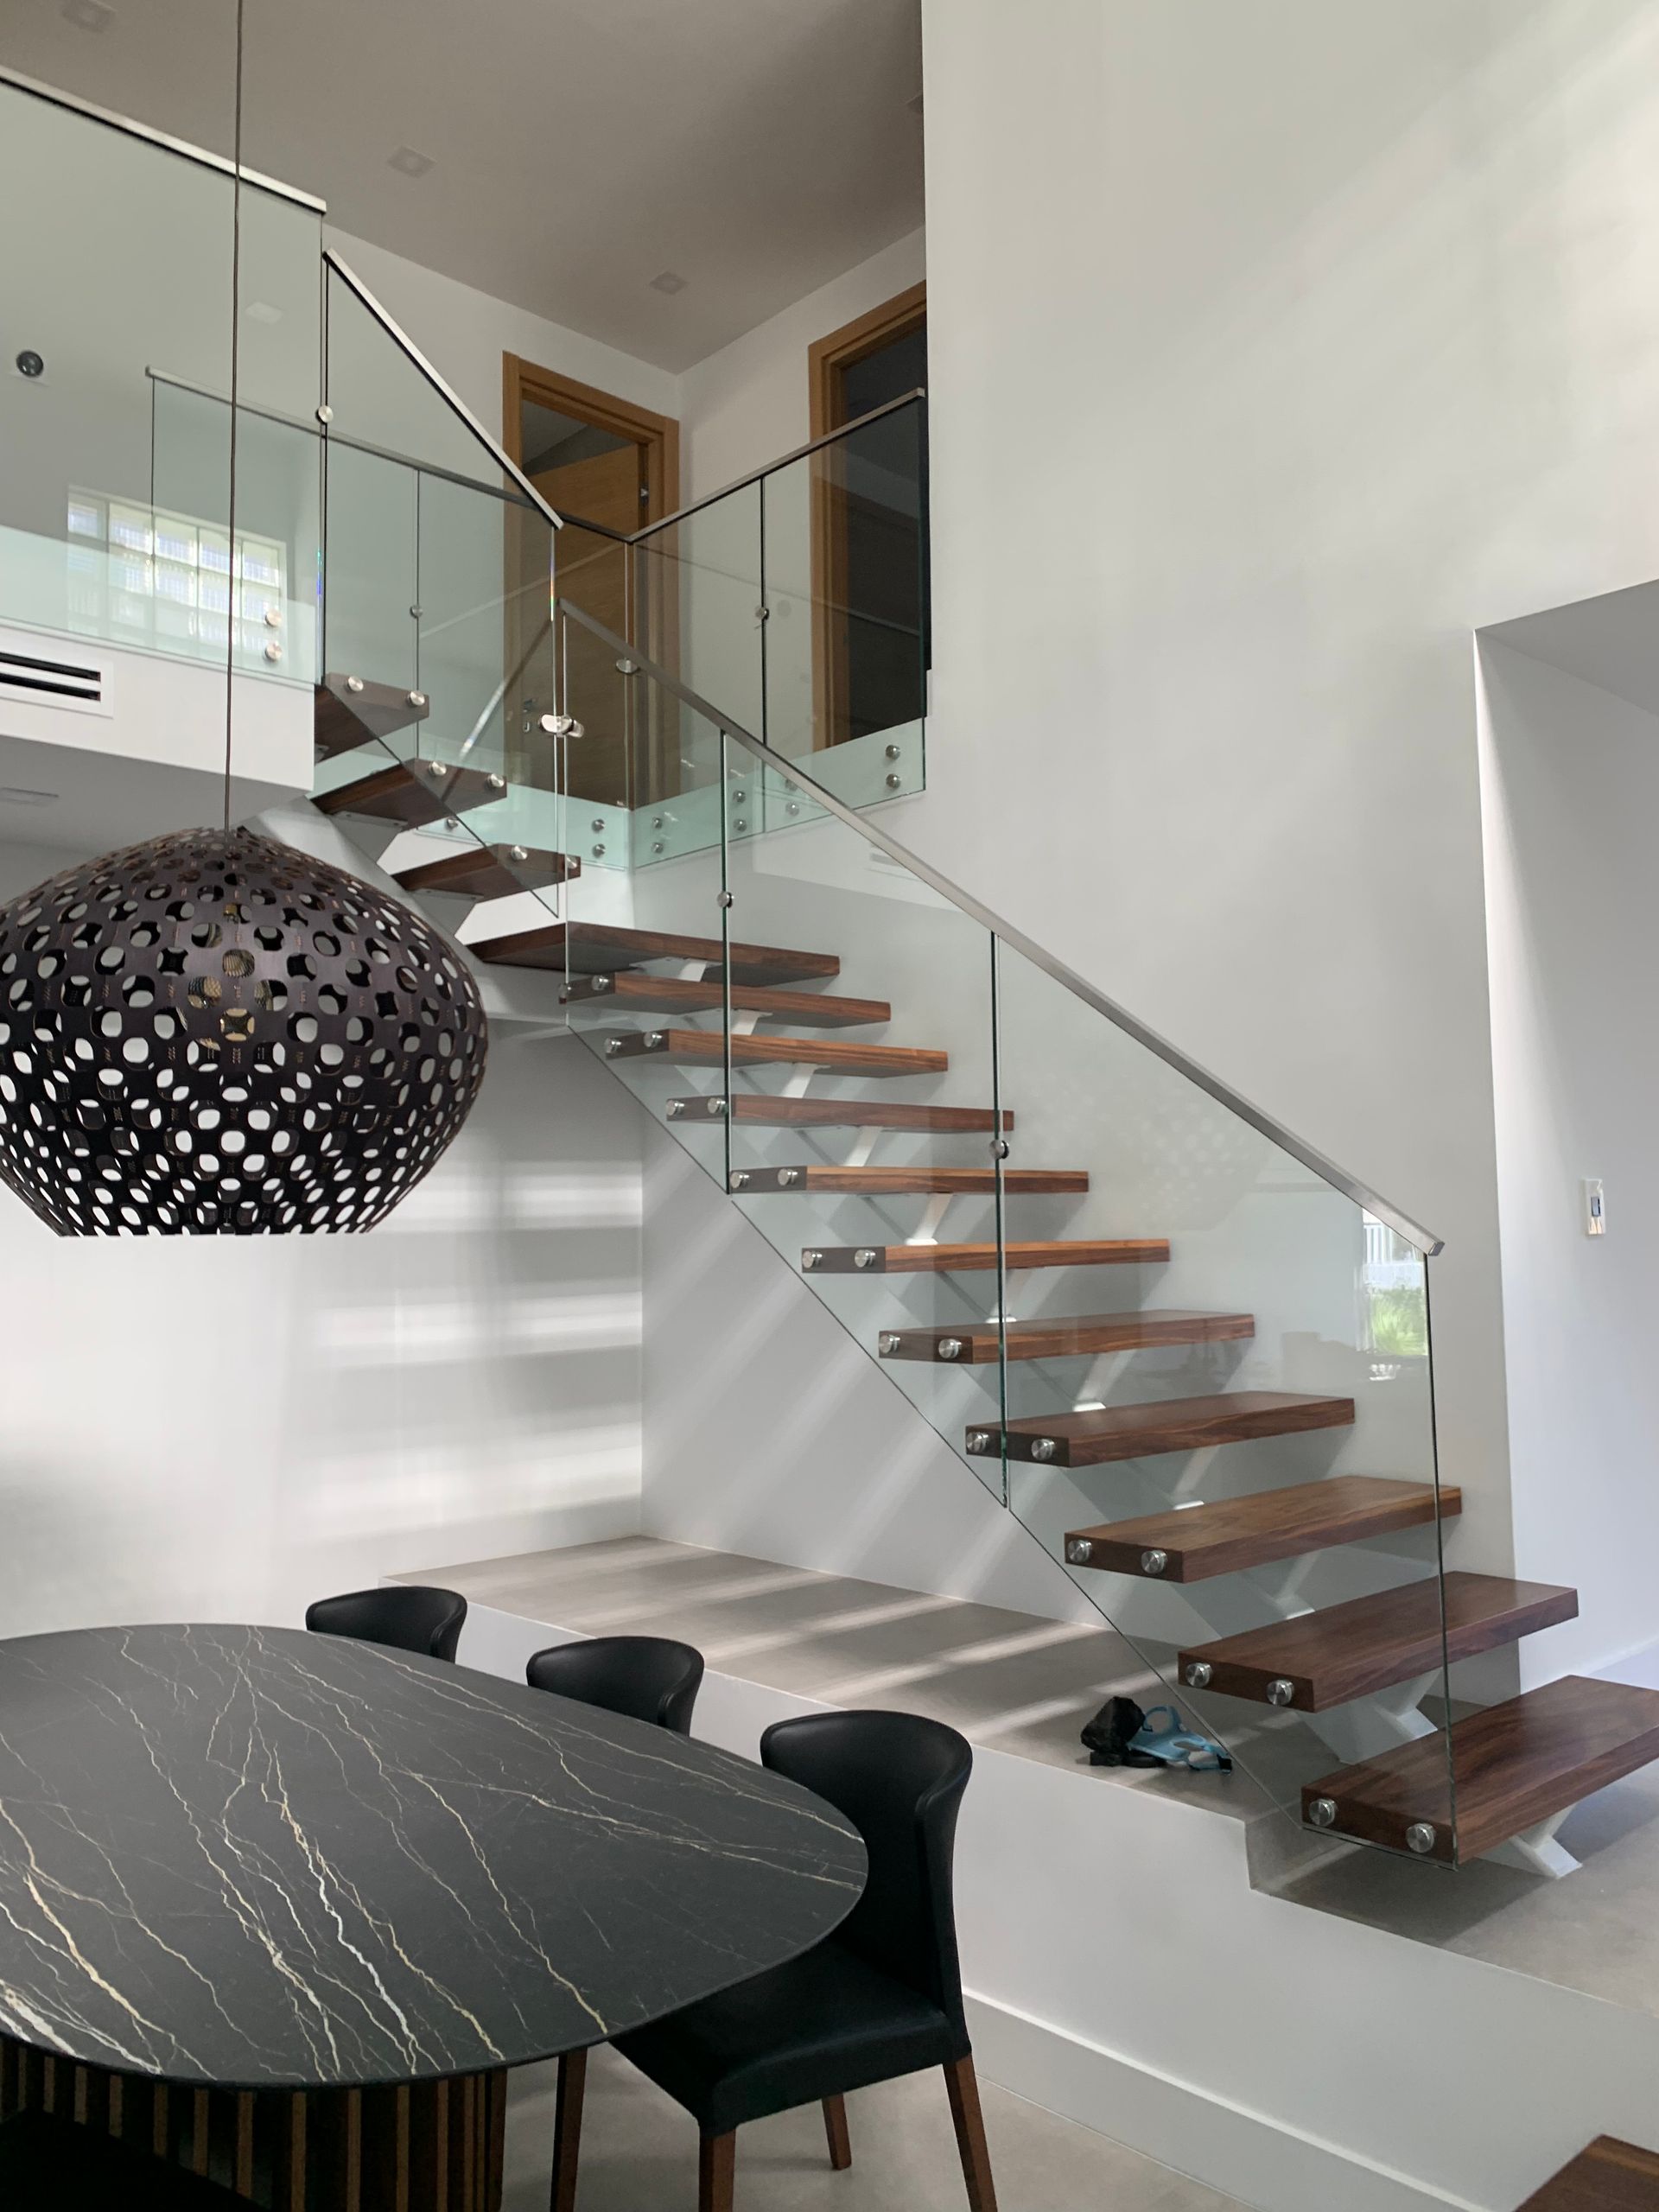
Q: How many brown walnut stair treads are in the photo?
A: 14